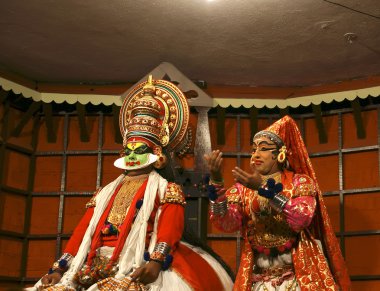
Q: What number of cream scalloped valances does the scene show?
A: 2